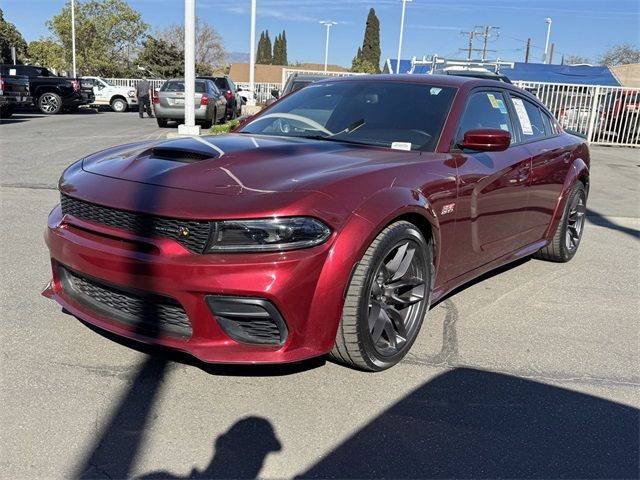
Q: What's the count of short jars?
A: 0